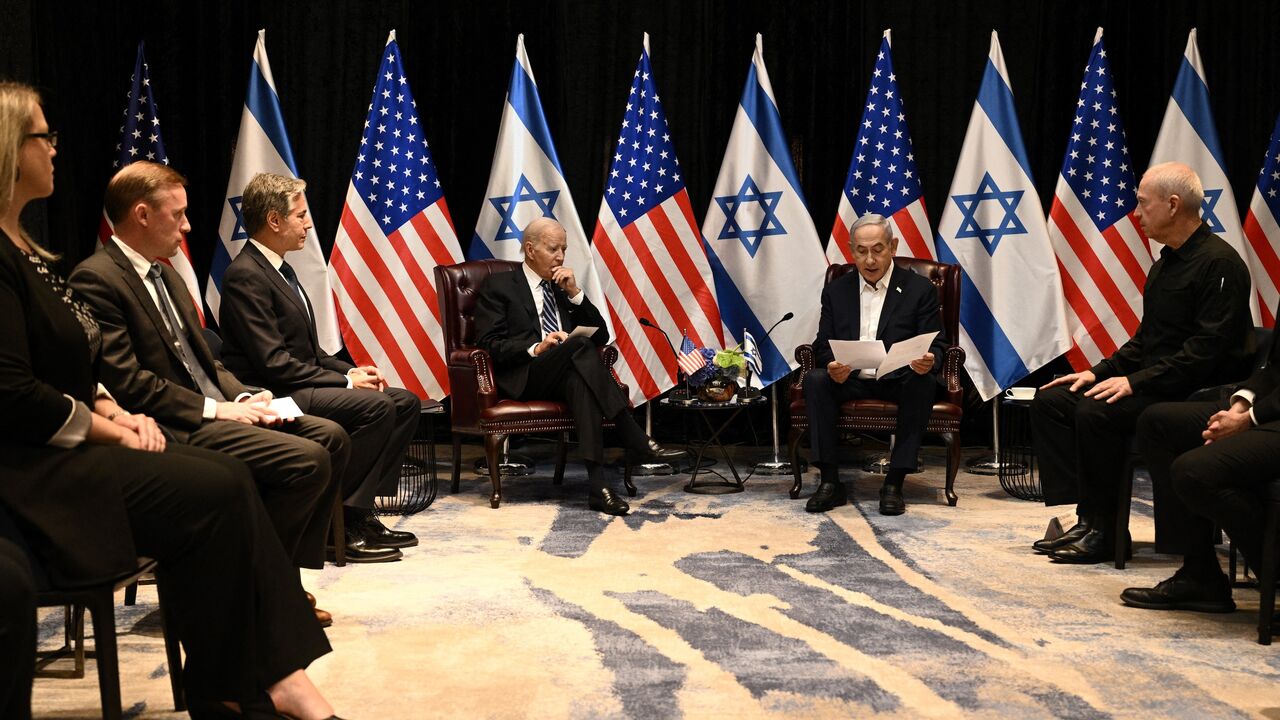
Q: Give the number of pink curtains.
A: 0